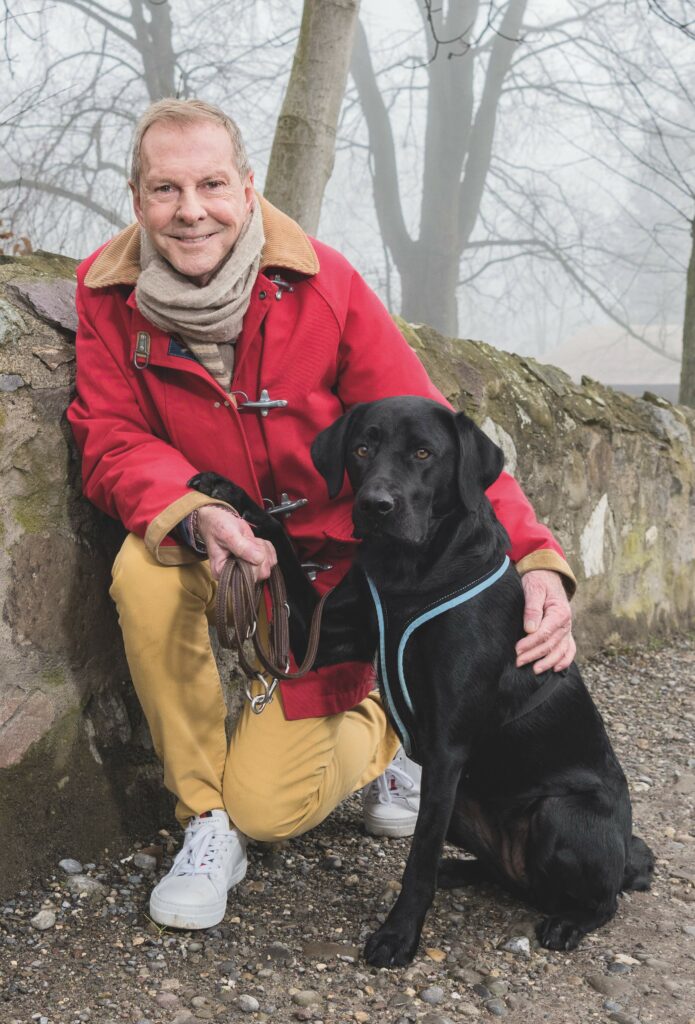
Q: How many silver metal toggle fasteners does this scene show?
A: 4